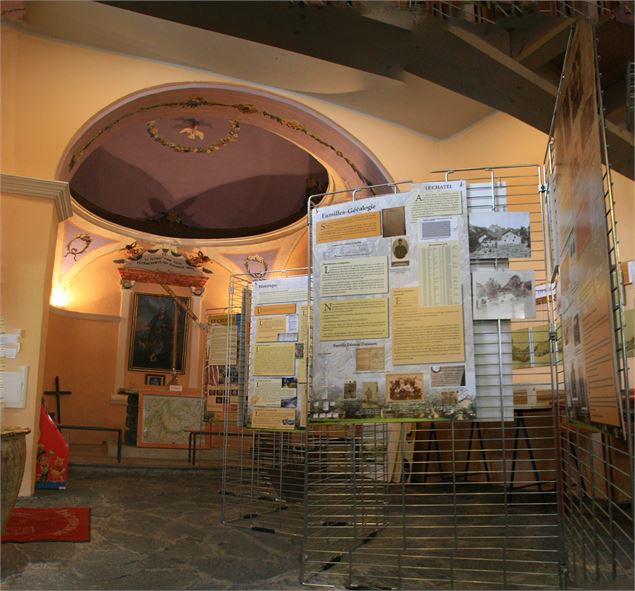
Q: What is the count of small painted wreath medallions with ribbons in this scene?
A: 2